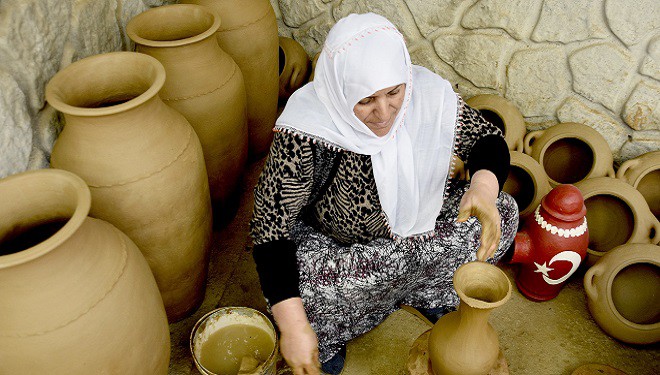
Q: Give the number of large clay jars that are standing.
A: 4